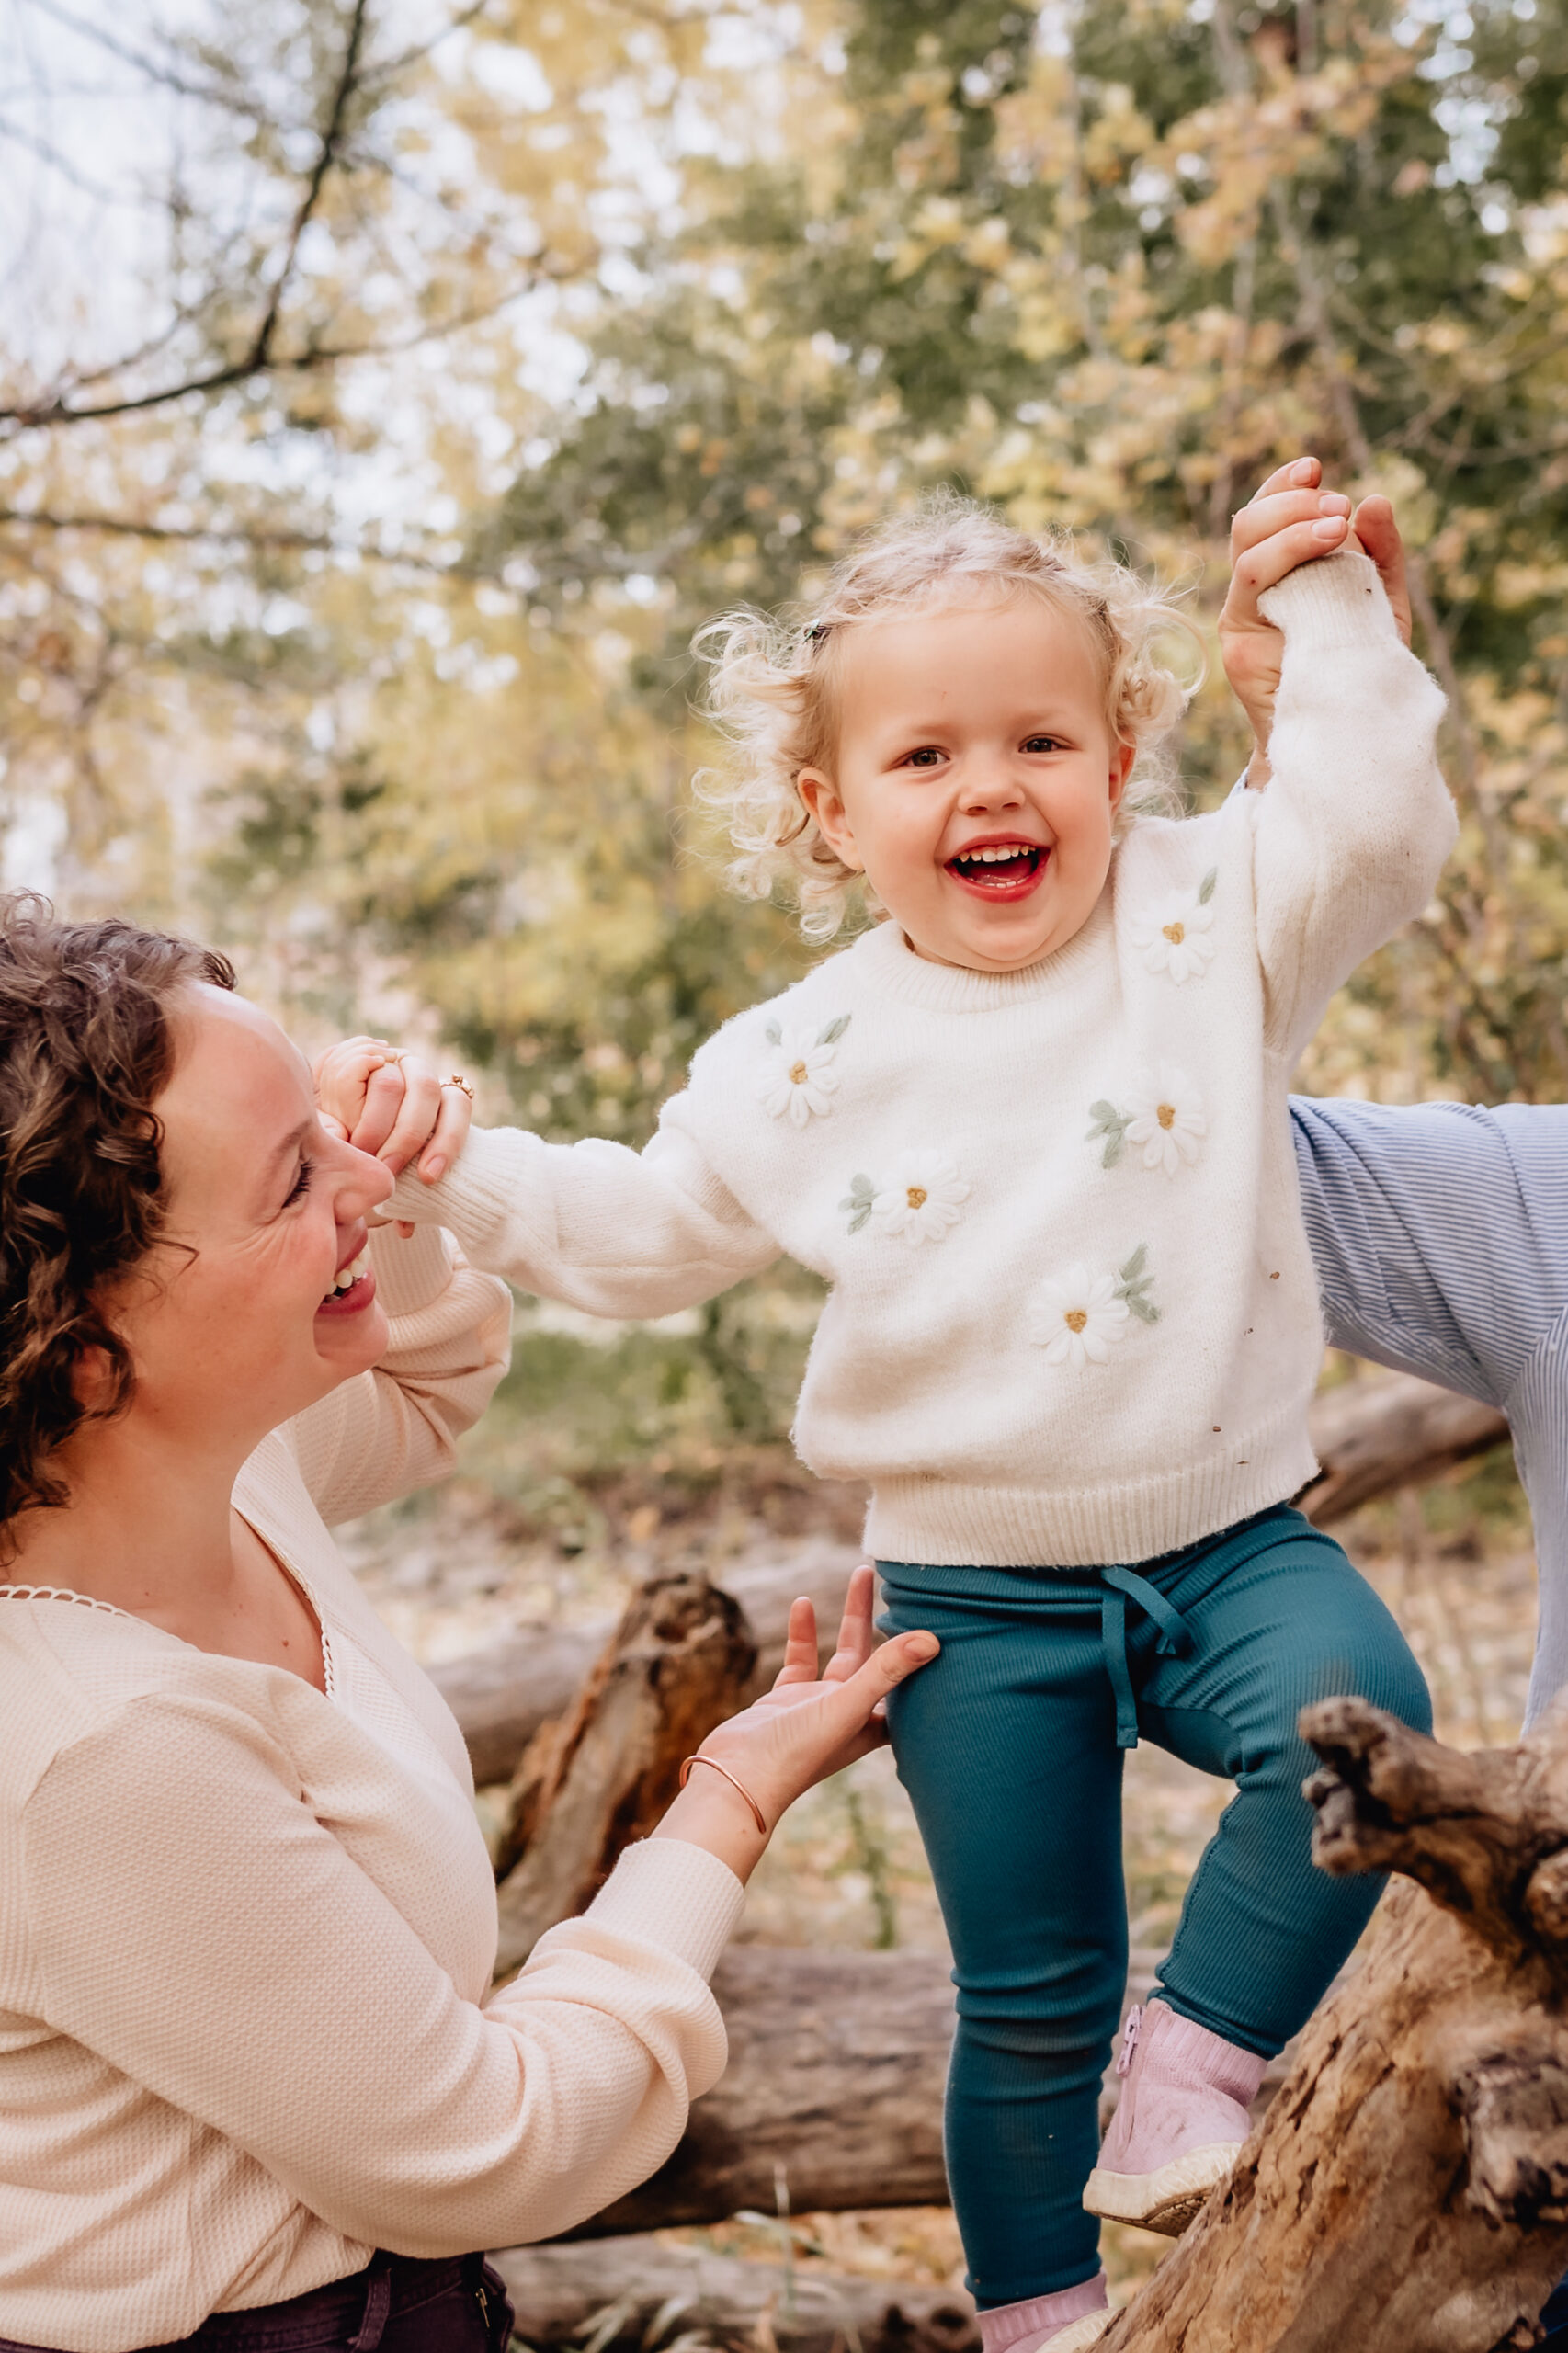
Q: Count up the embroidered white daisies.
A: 5